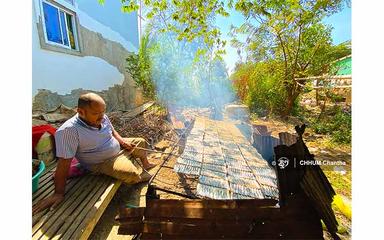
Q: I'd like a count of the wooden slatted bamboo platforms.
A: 1